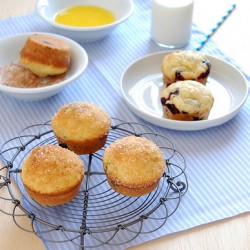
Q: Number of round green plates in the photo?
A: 0